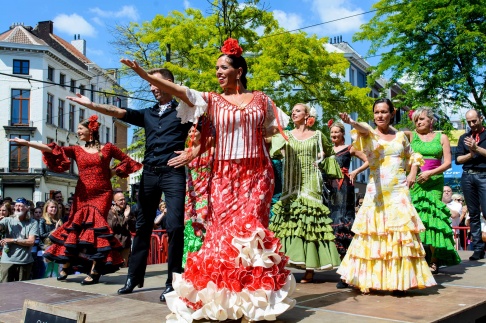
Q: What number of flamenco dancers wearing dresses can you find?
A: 7